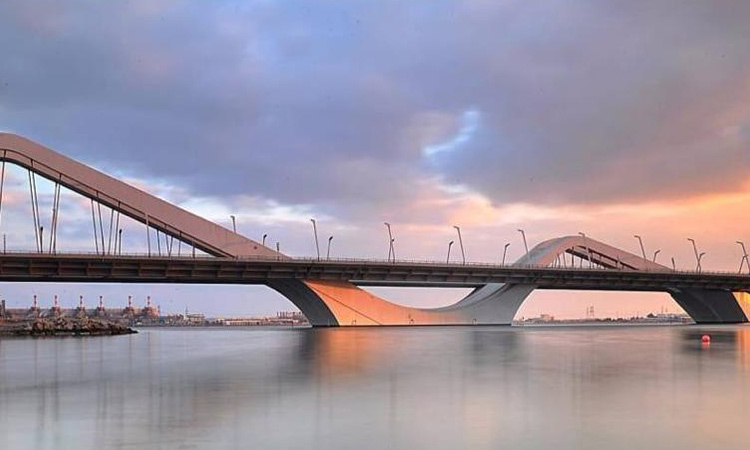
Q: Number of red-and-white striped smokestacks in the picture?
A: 6